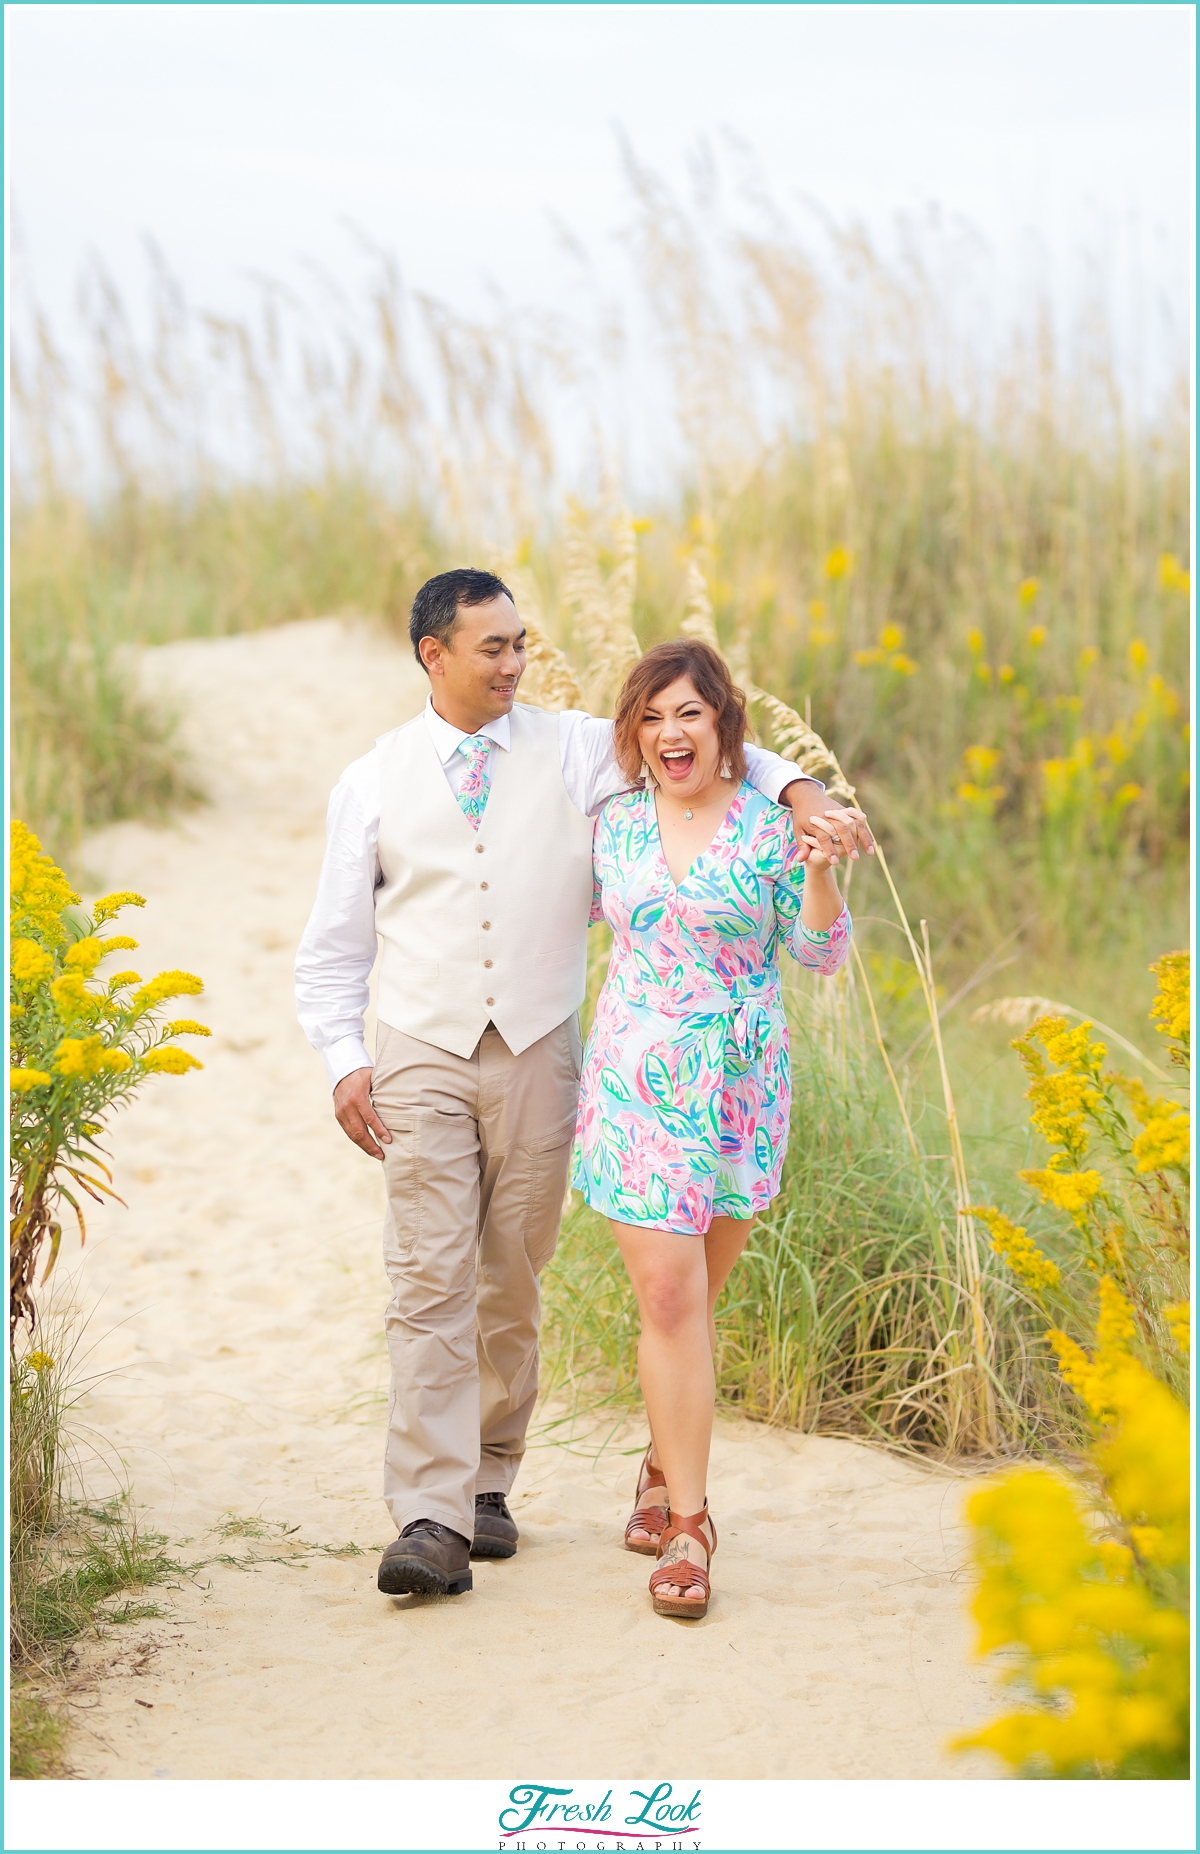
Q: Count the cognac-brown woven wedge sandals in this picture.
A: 2